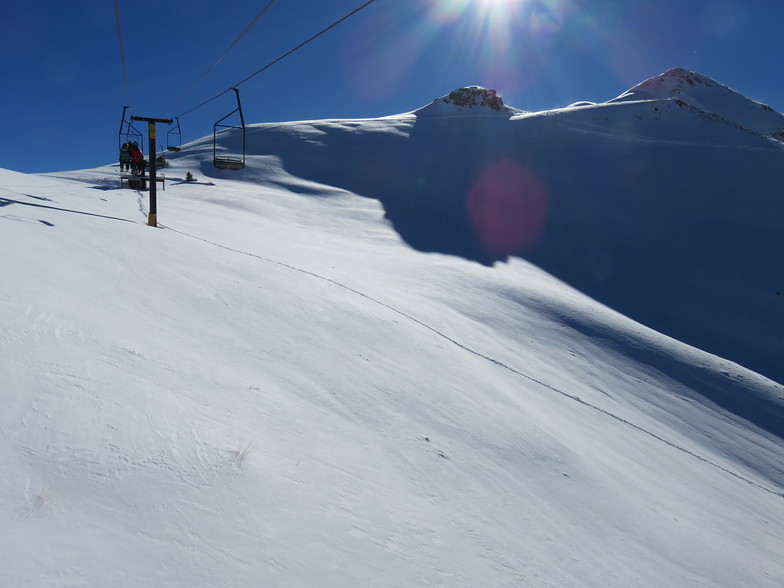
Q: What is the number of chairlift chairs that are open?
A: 2